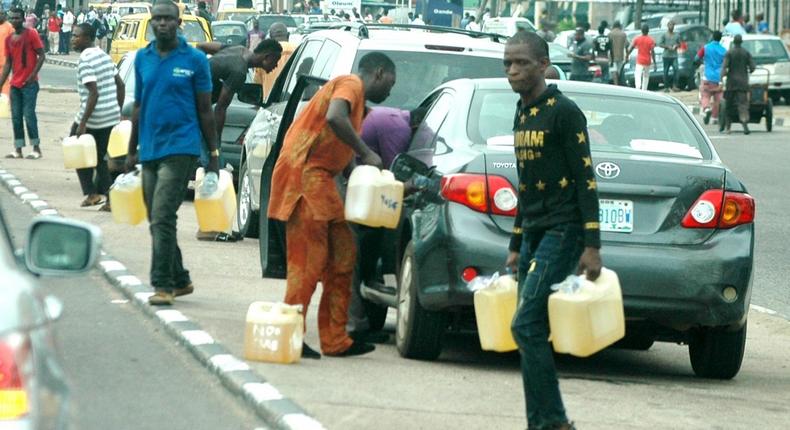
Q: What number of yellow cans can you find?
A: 9